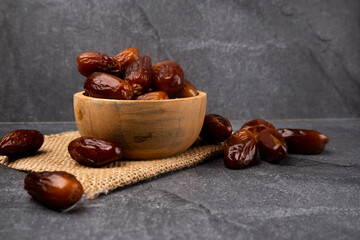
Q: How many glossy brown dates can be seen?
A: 15